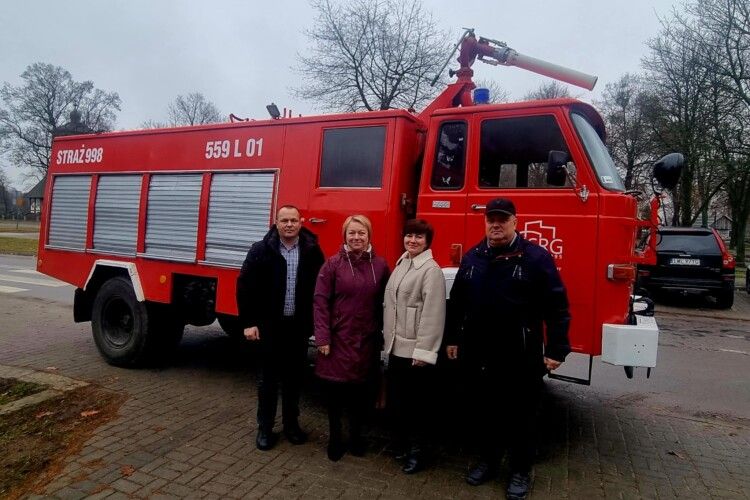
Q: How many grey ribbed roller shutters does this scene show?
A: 4